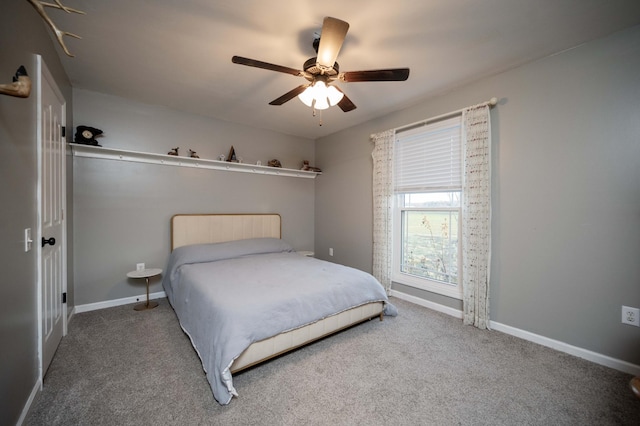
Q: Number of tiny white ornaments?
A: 3